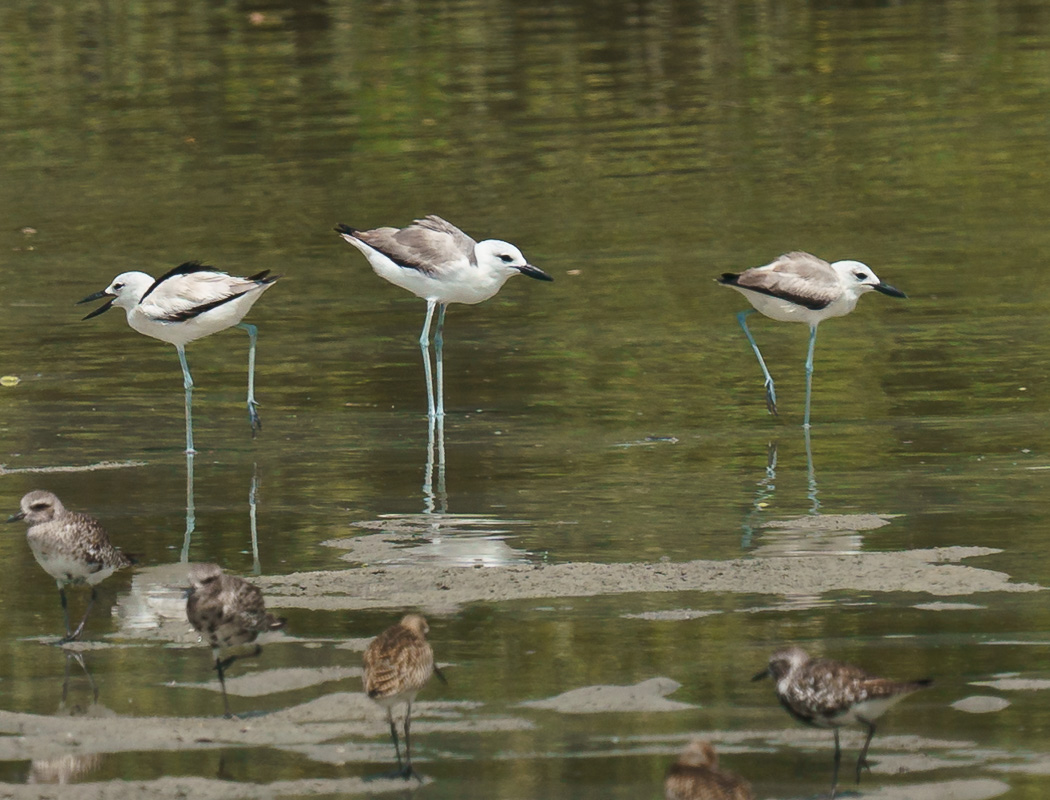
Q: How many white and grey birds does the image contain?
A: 3